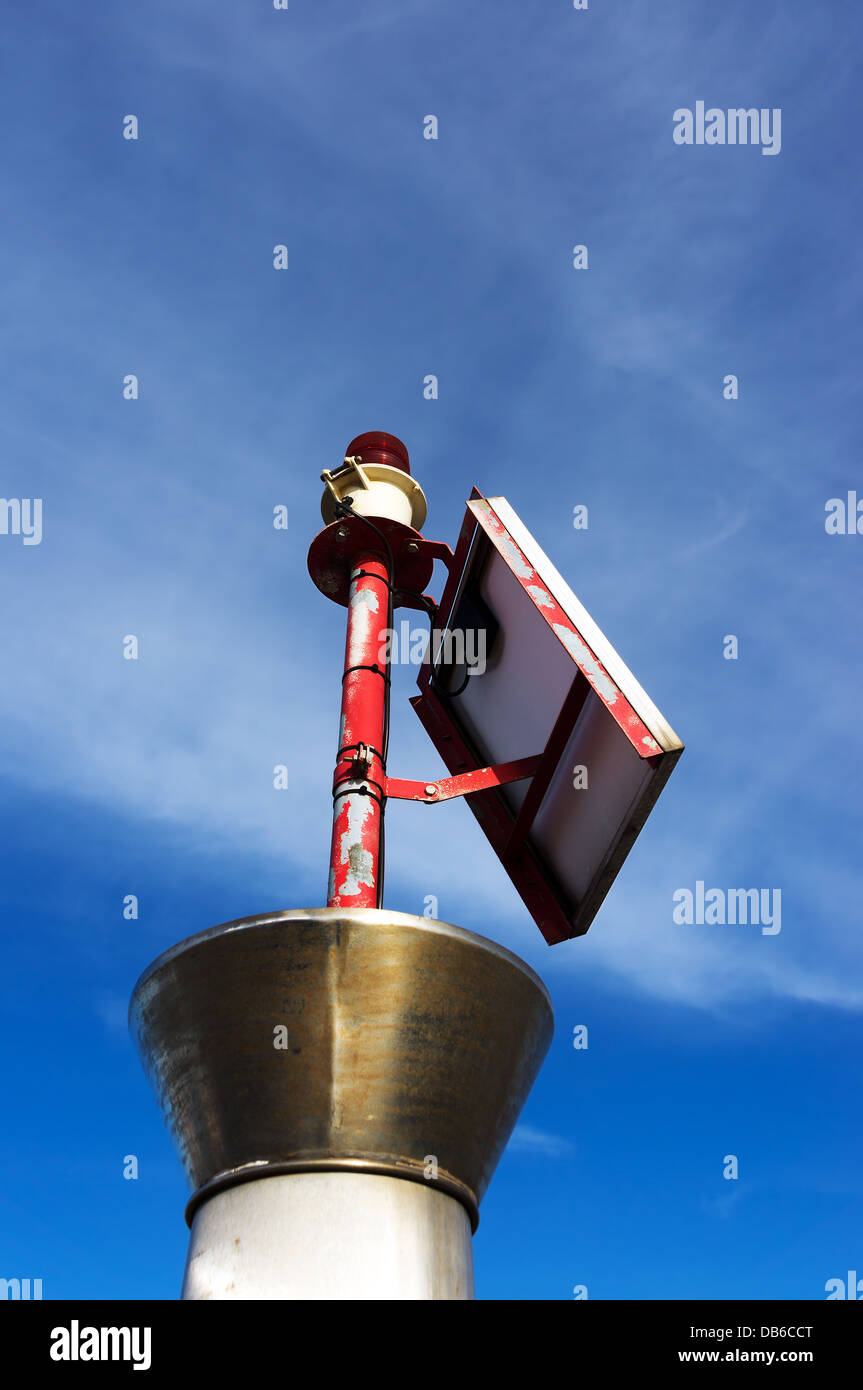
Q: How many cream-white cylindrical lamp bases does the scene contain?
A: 1